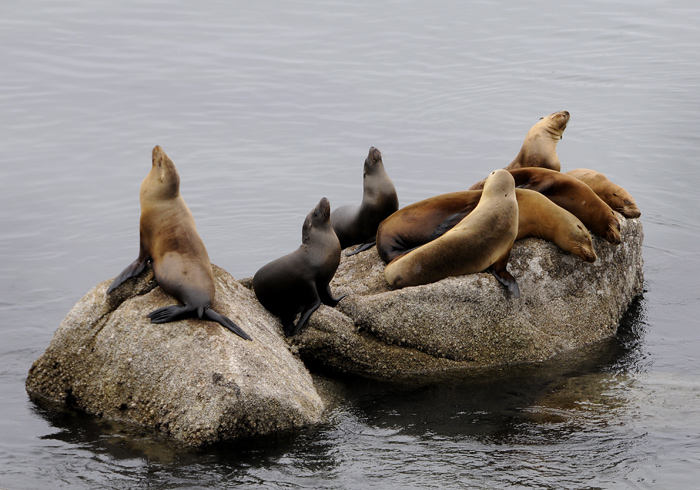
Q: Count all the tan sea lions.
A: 6